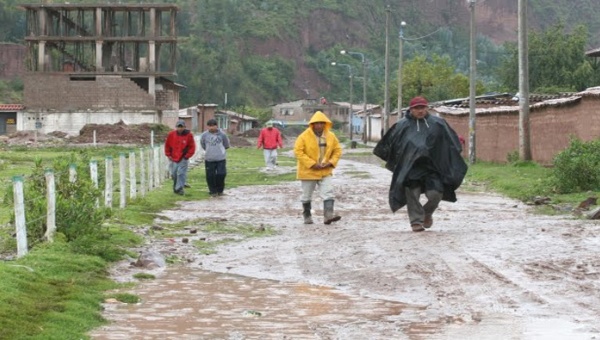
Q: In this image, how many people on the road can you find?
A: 5